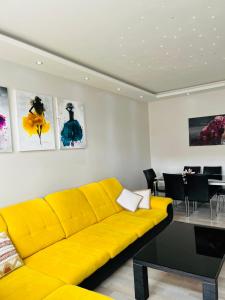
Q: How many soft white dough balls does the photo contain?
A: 0